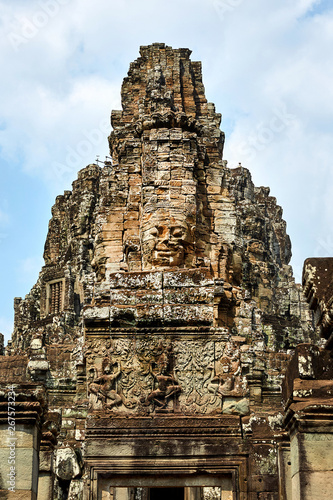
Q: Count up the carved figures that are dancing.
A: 3